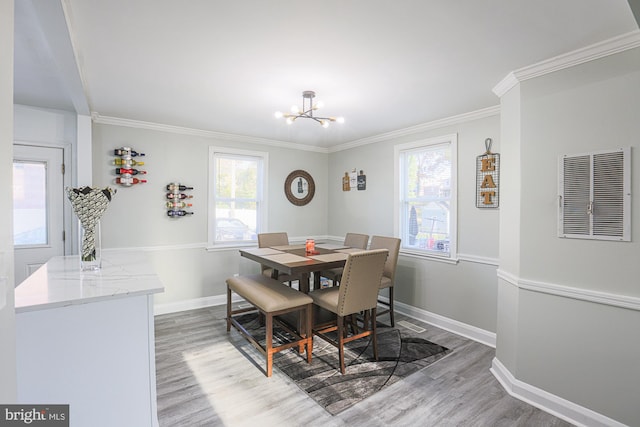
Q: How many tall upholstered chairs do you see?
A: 4